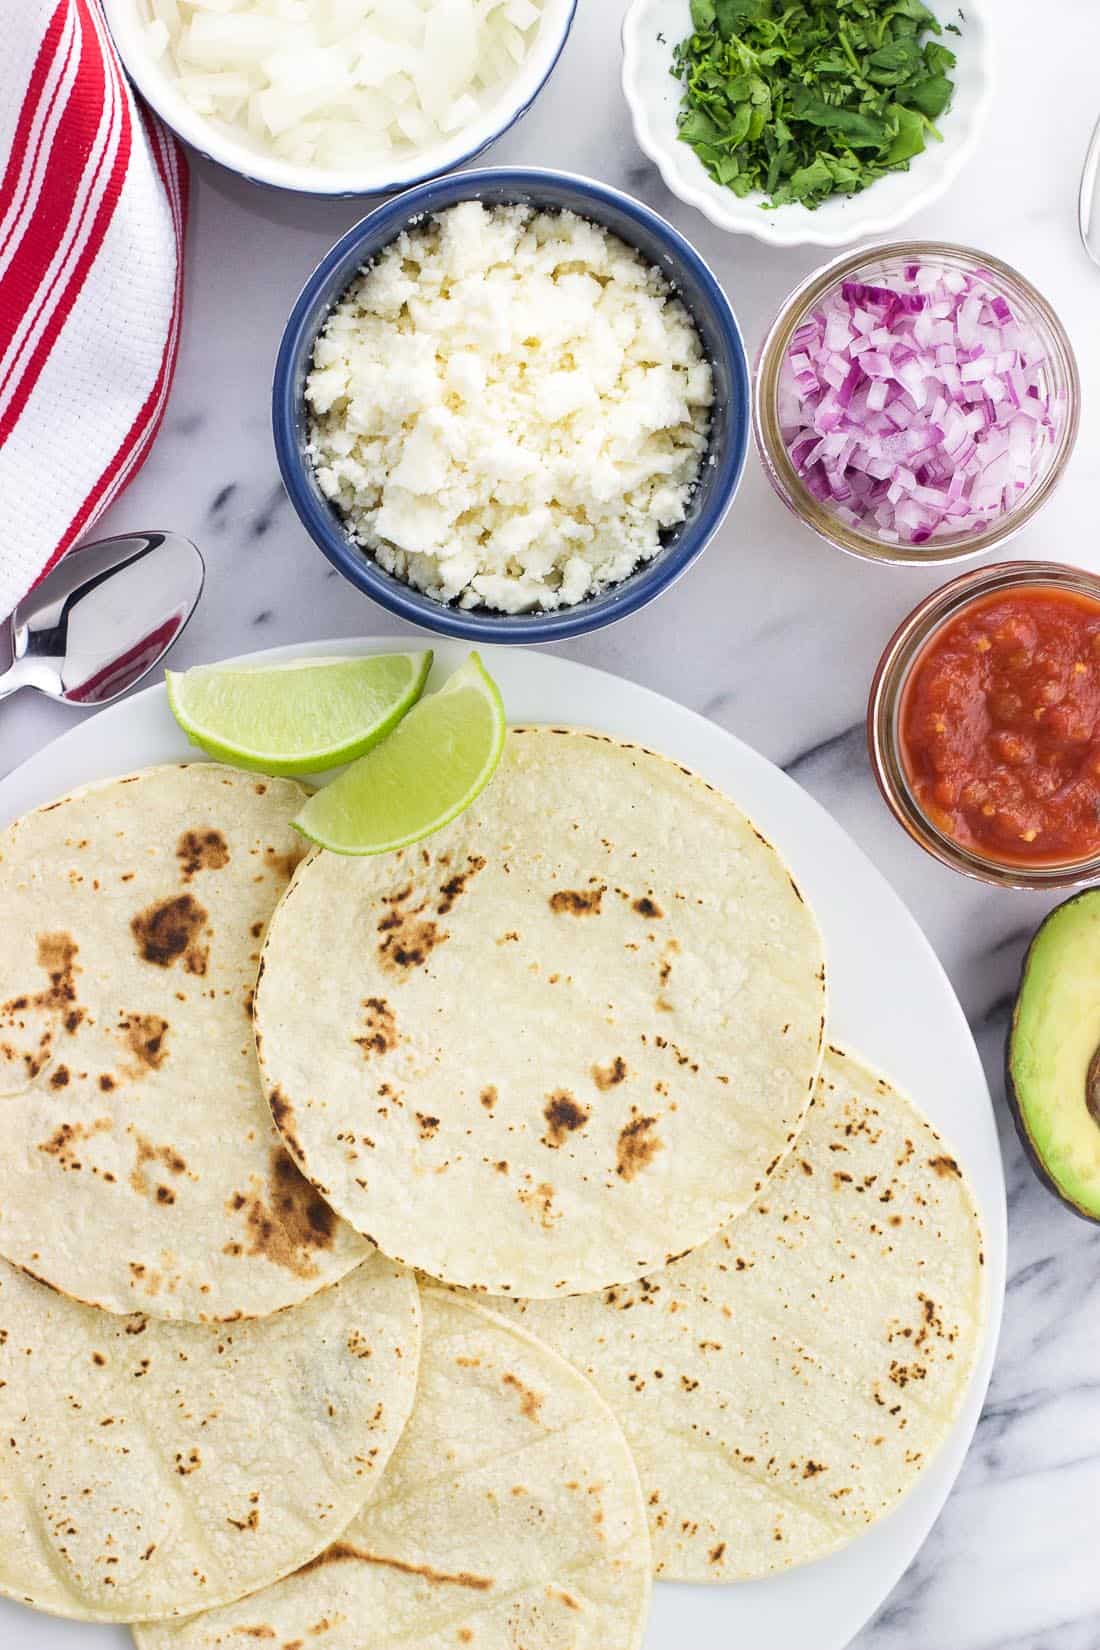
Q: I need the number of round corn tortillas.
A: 5